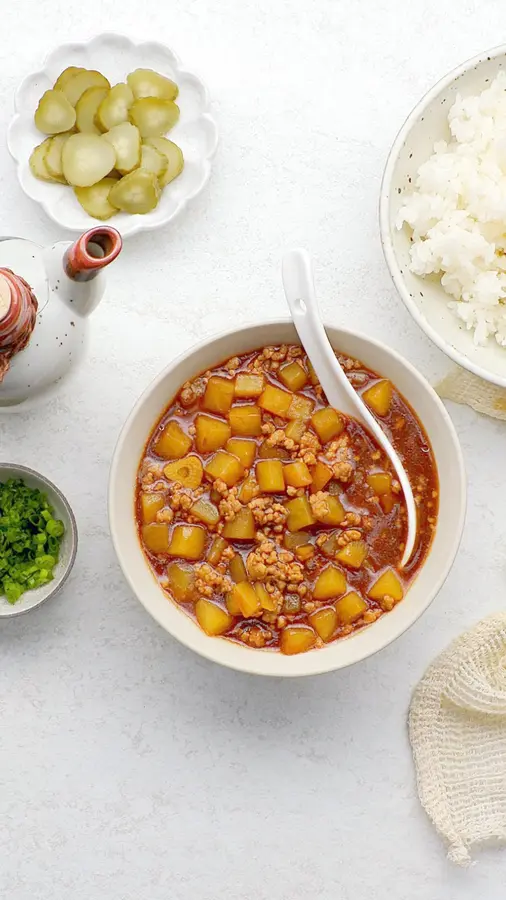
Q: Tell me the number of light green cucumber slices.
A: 15